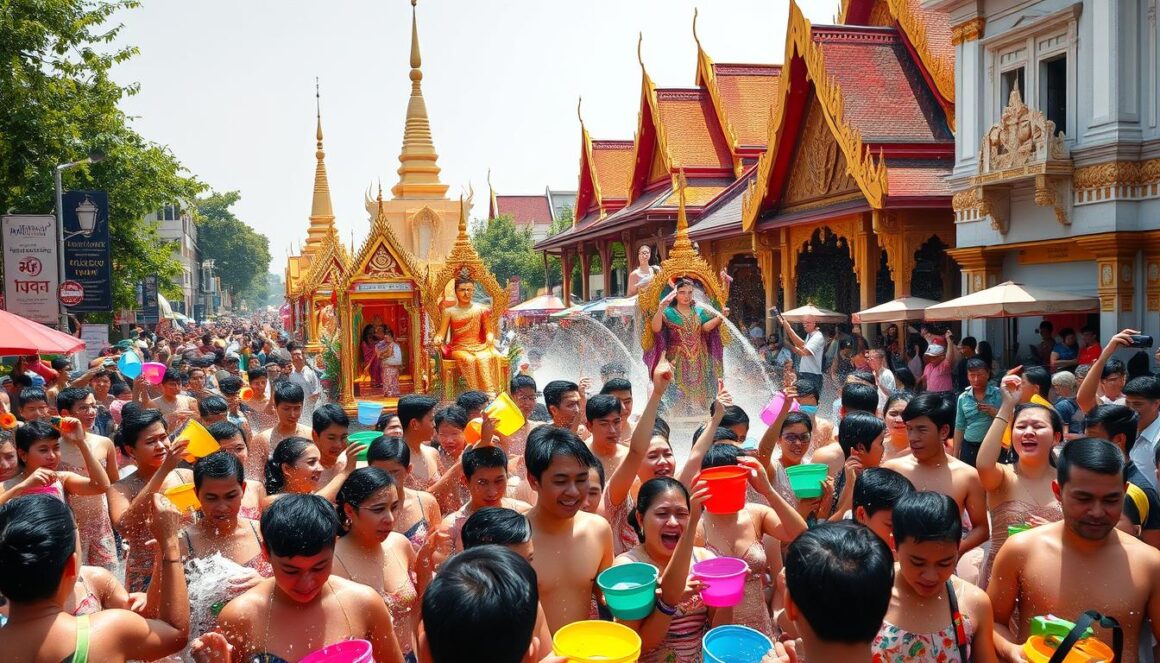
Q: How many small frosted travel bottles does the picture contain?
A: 0